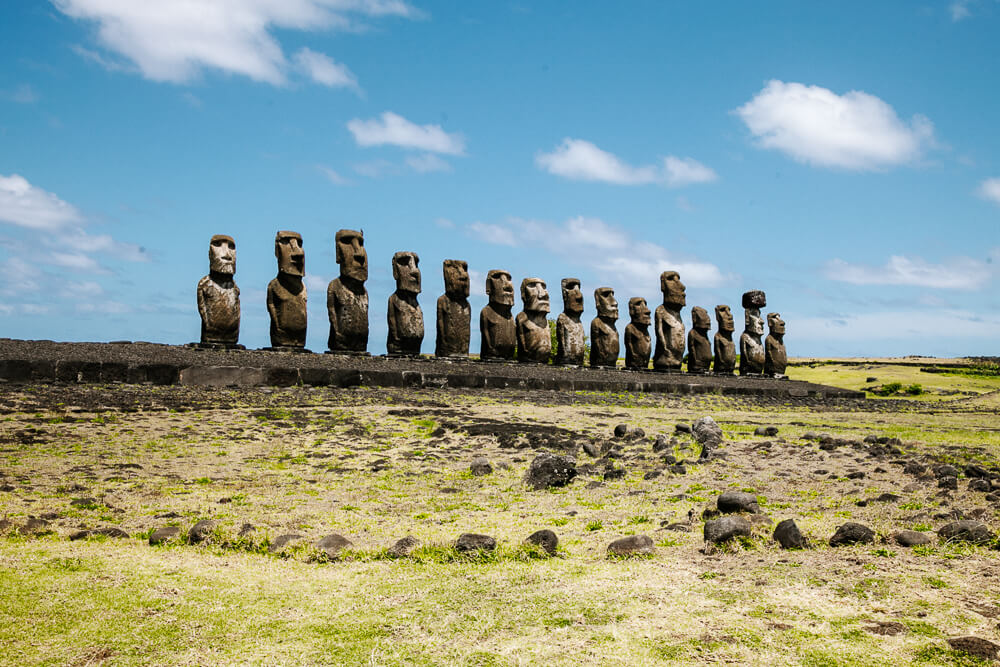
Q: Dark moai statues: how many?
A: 15